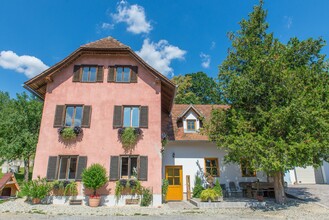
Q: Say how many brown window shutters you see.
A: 12